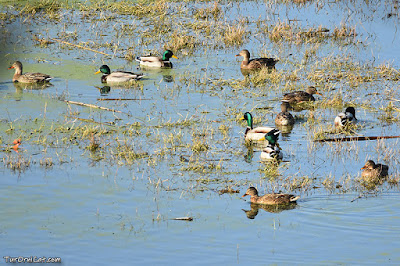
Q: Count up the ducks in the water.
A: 11